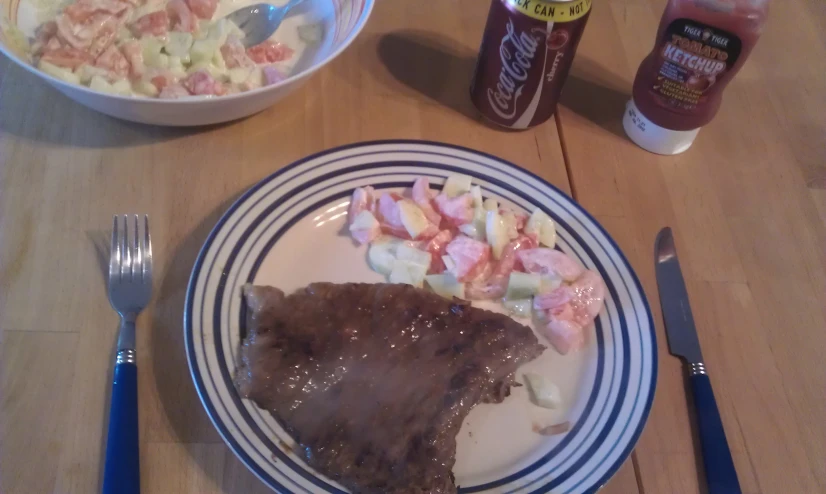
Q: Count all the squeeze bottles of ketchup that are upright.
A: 1